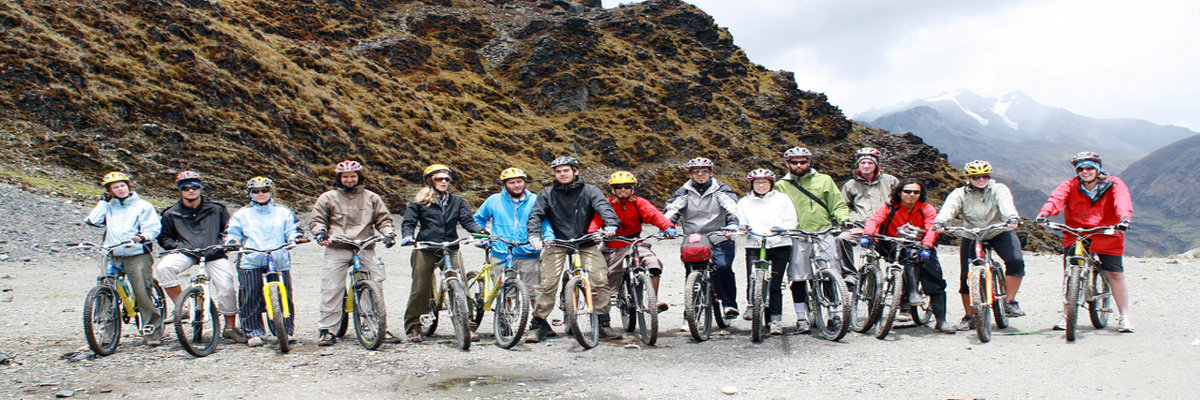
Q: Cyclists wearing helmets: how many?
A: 14